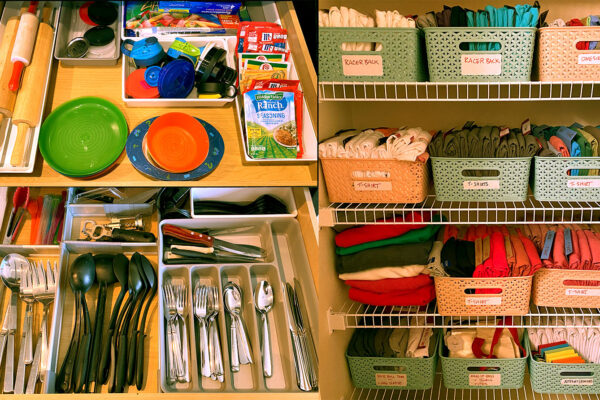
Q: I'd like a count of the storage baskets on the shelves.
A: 11